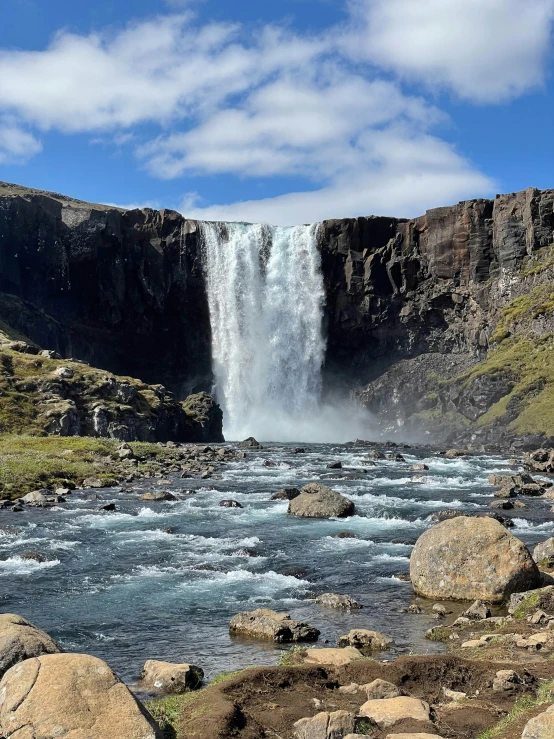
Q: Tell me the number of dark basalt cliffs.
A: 2